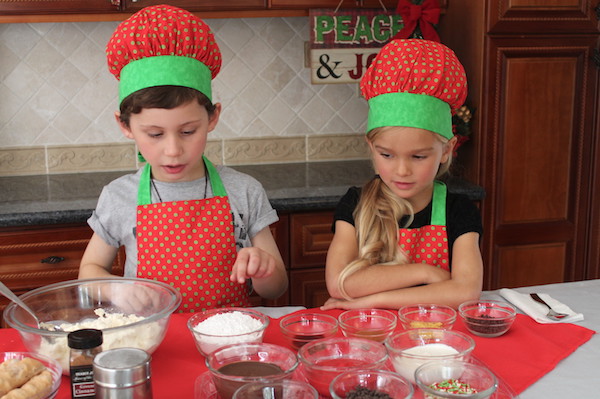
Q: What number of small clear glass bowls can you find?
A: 11